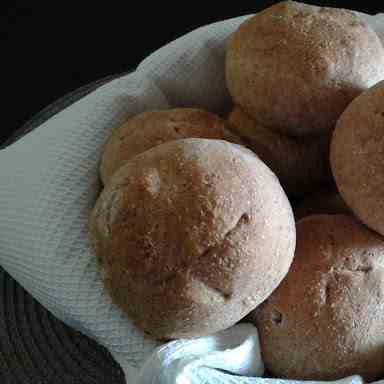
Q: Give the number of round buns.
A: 6